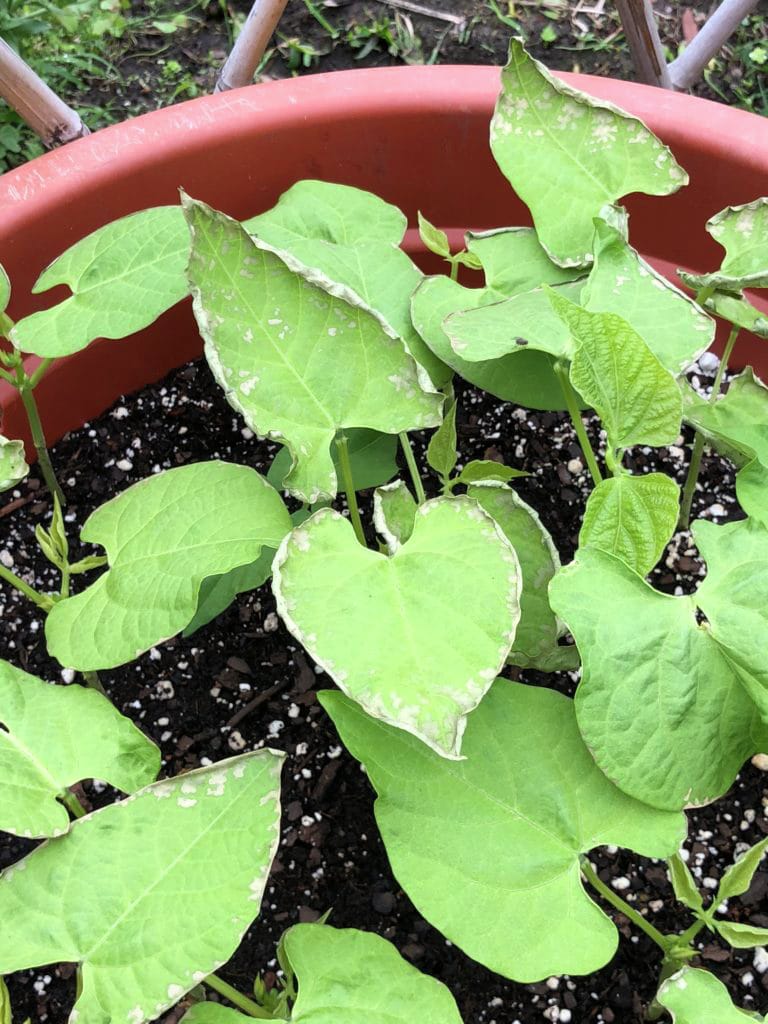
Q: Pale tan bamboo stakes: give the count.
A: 4